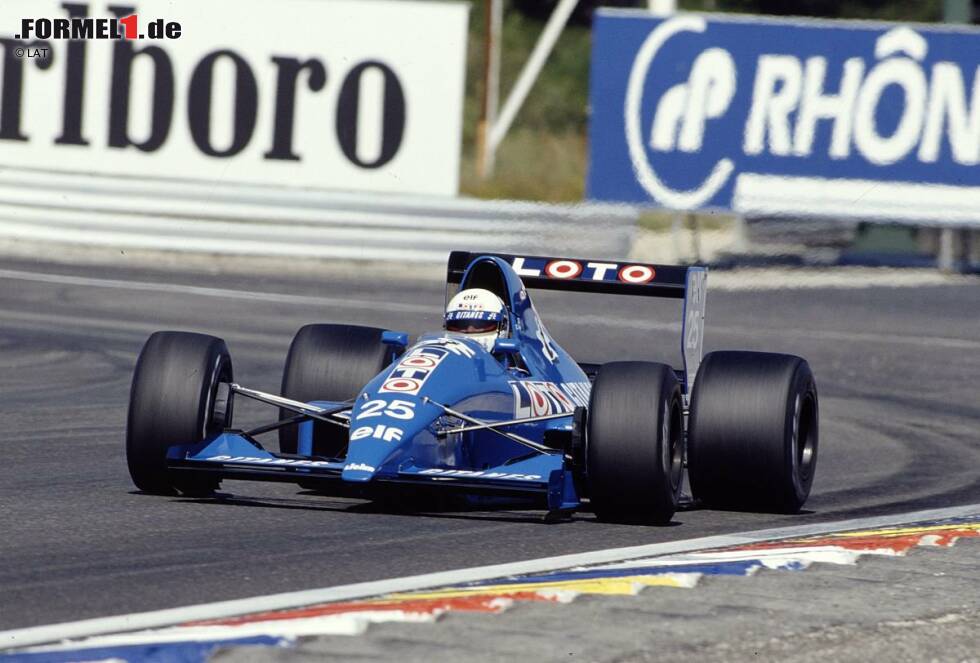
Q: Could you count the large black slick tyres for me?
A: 4